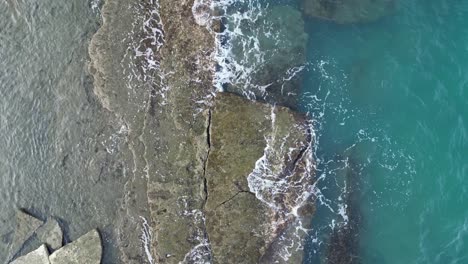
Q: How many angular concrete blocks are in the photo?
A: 4